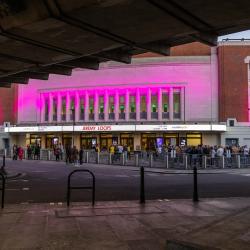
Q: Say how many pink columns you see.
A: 15